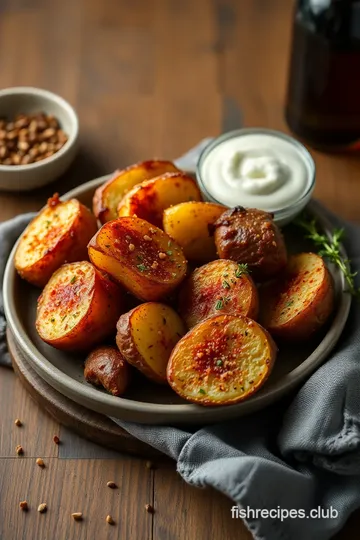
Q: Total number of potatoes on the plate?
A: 12